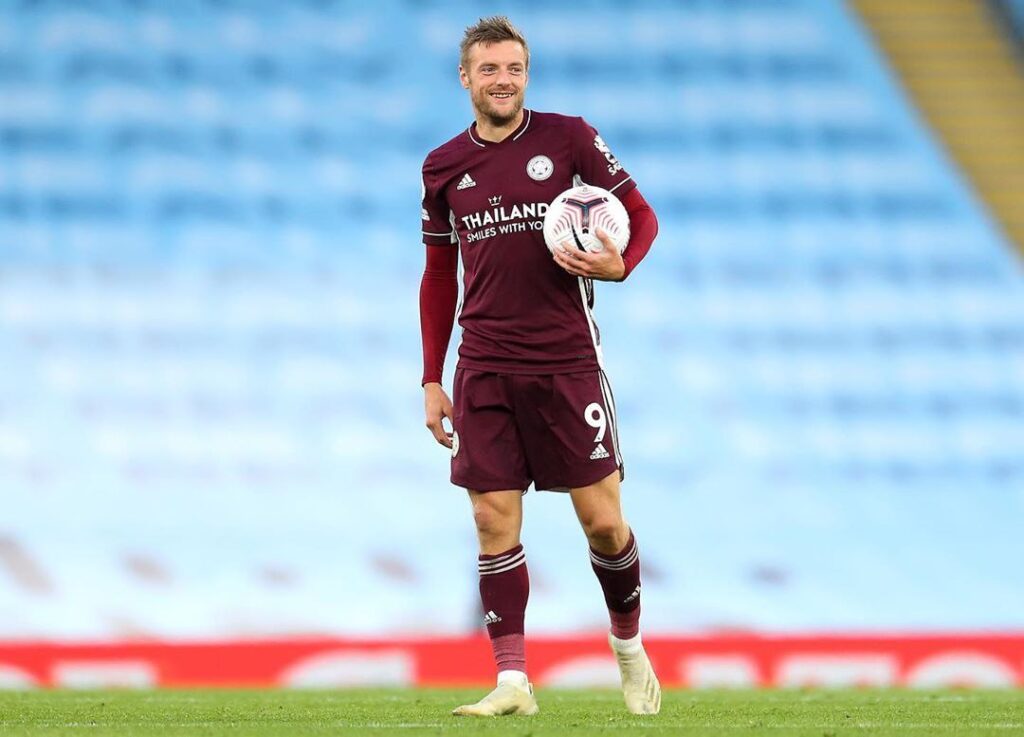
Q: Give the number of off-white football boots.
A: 2